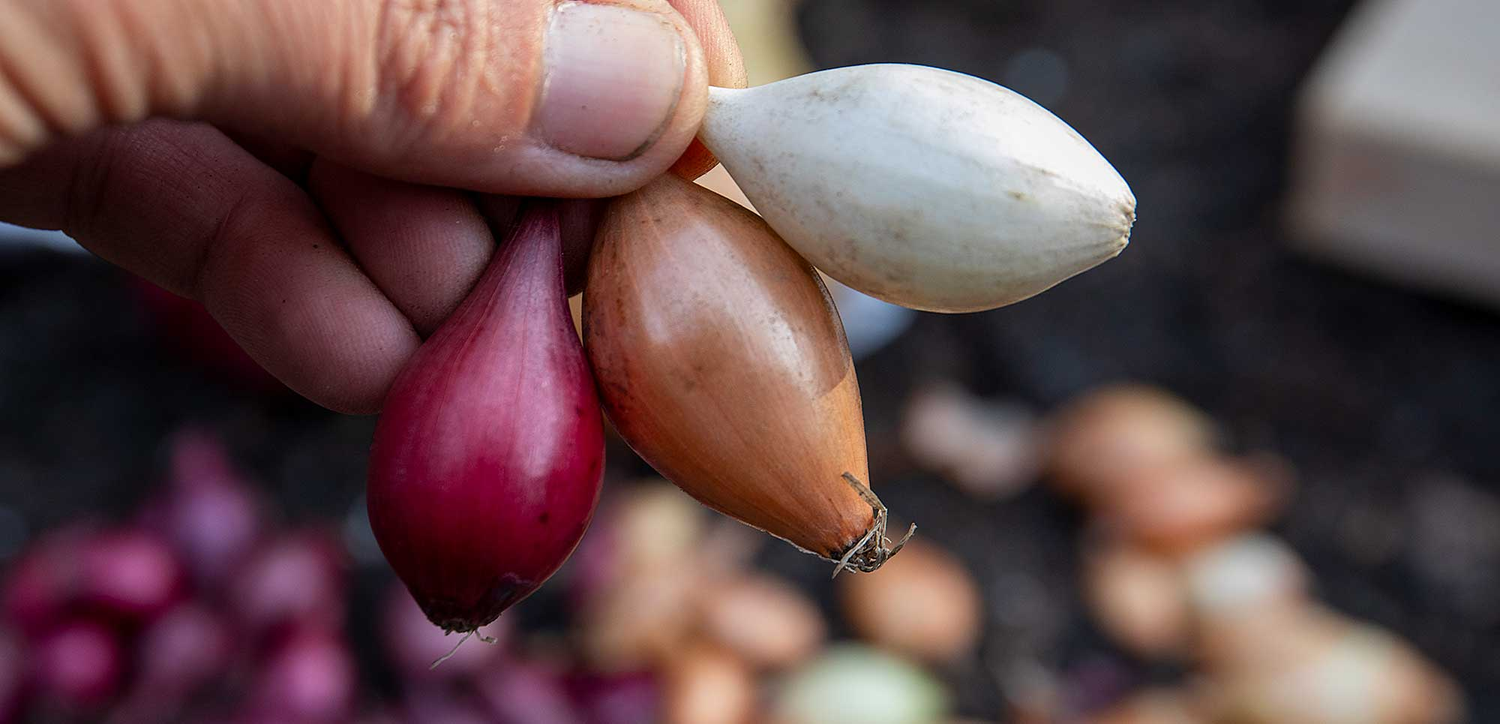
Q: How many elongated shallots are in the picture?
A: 3